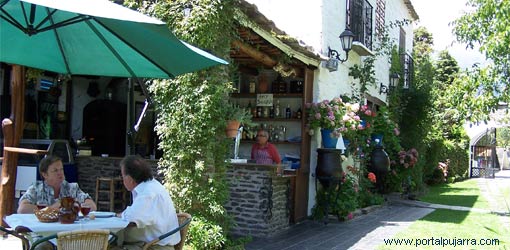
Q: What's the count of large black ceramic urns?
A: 2